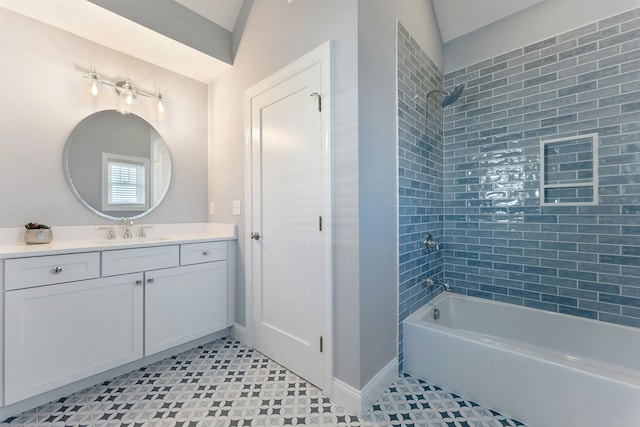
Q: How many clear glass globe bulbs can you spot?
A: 3